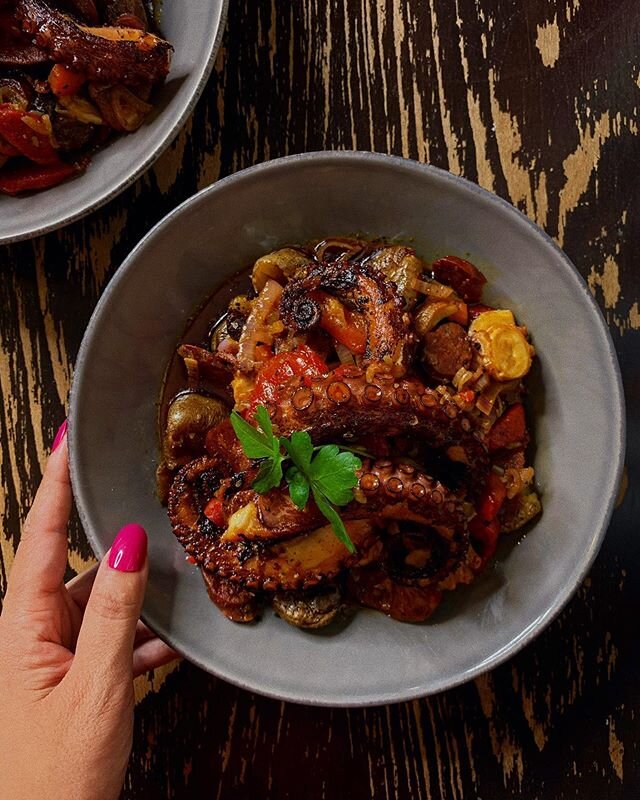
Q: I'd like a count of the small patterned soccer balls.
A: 0